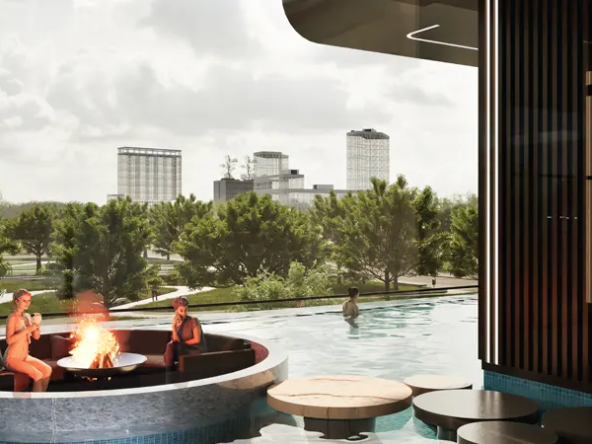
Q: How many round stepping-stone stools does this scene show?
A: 5